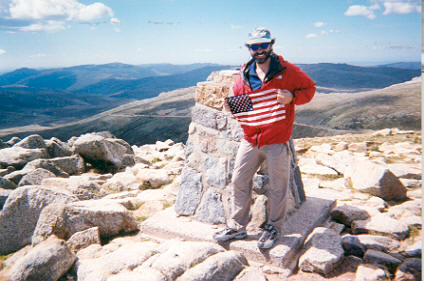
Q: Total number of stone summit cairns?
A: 1